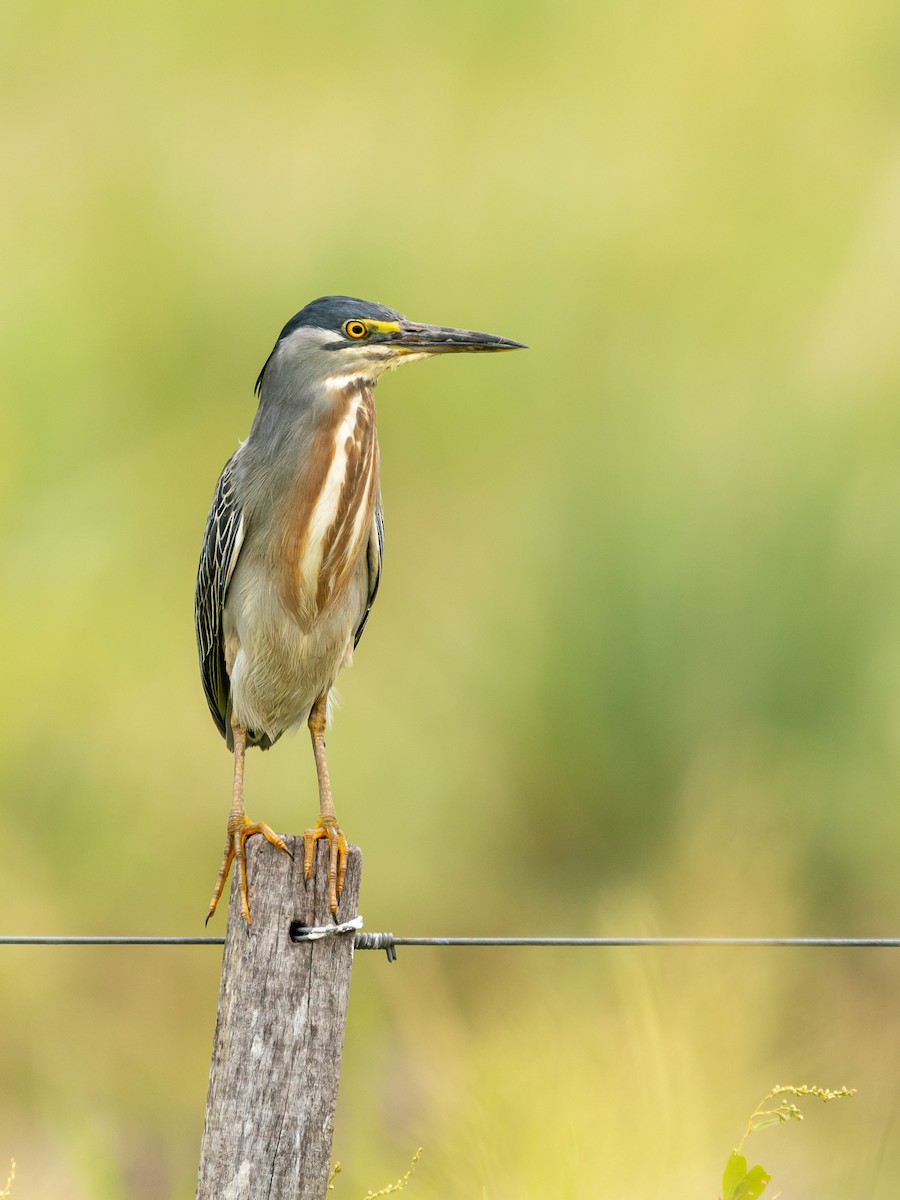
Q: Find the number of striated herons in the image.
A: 1